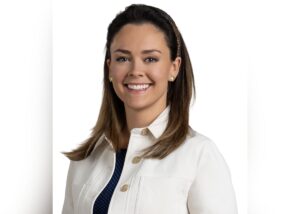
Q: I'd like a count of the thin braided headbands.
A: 1